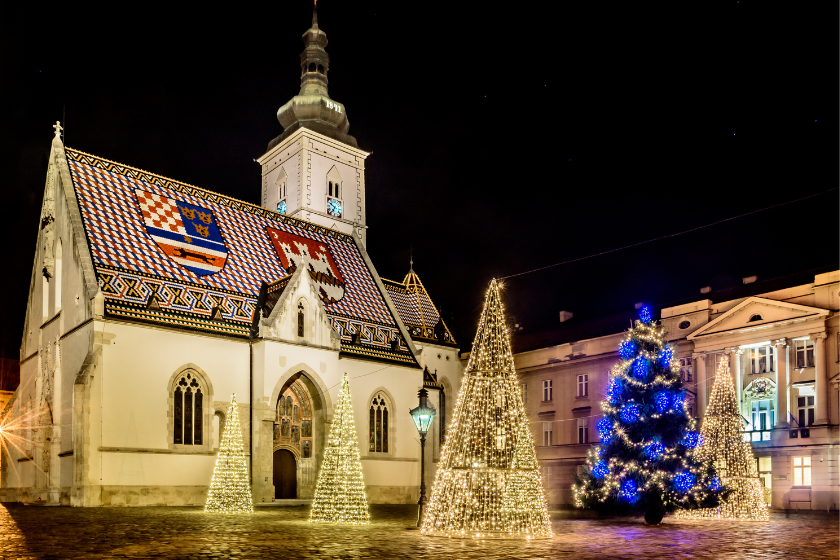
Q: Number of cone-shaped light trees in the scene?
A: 4